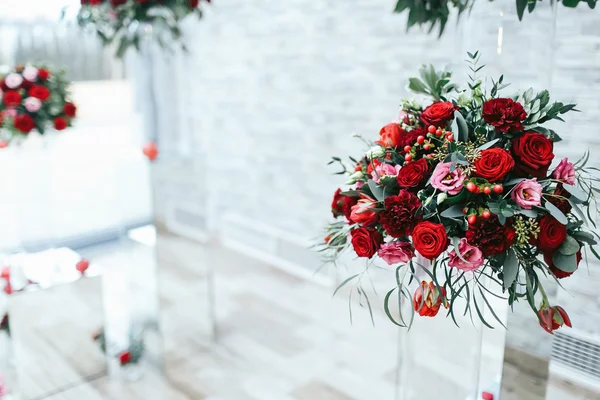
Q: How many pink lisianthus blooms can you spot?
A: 6